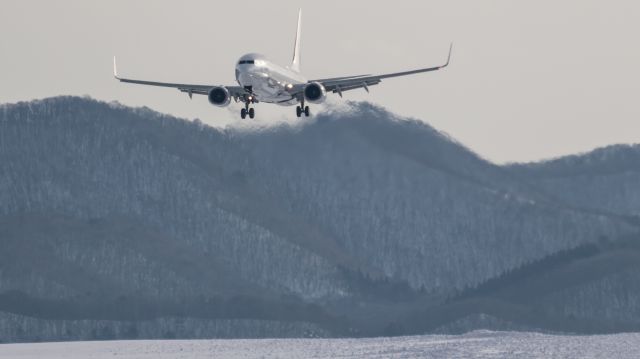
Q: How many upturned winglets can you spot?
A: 2